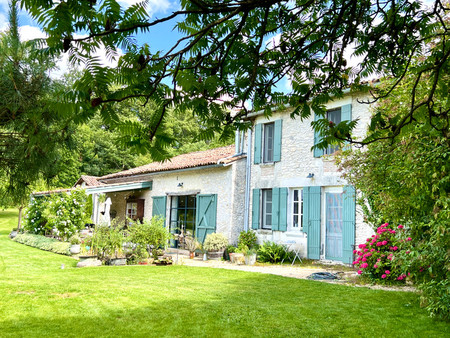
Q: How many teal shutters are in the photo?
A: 12